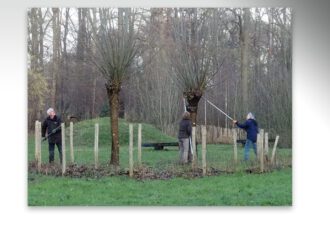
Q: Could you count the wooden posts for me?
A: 14